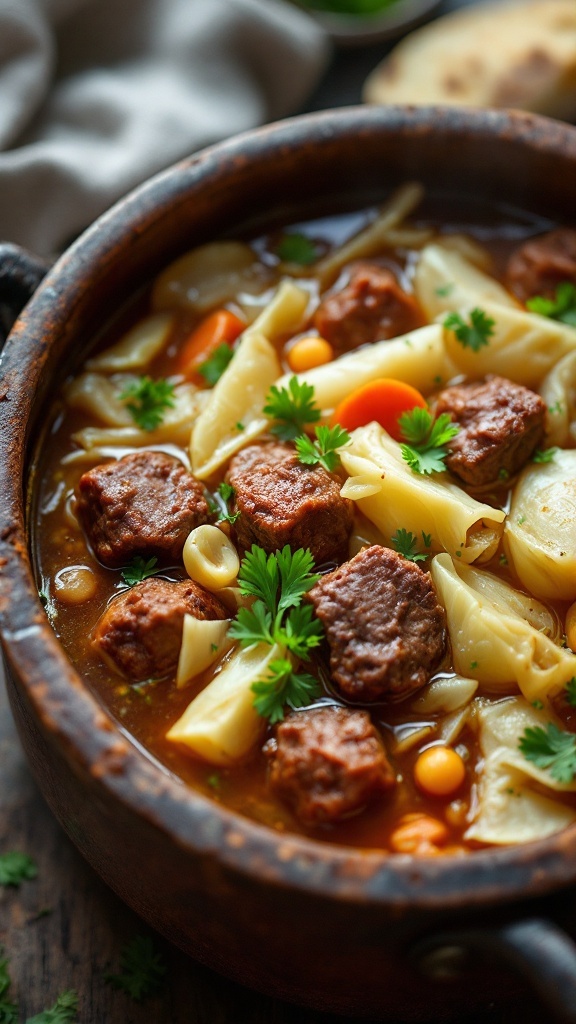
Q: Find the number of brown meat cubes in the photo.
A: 8